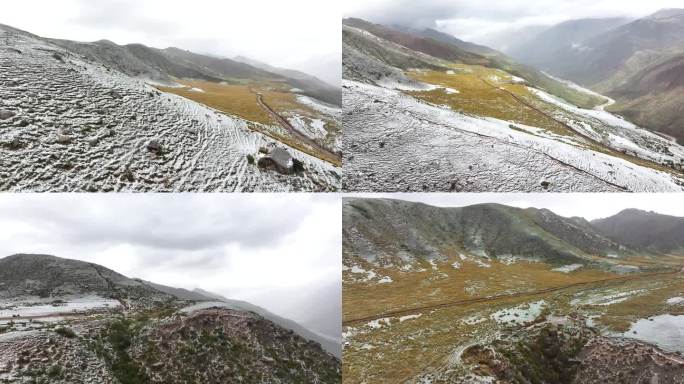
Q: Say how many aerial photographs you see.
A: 4